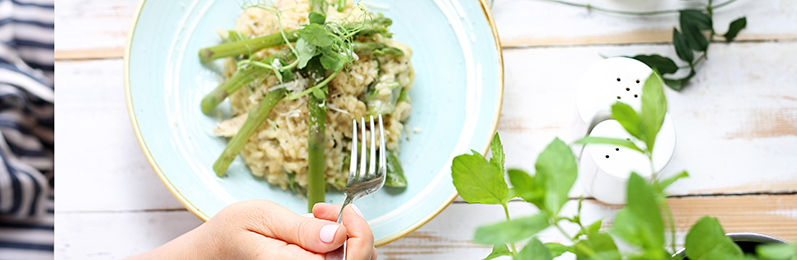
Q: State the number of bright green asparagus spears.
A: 4